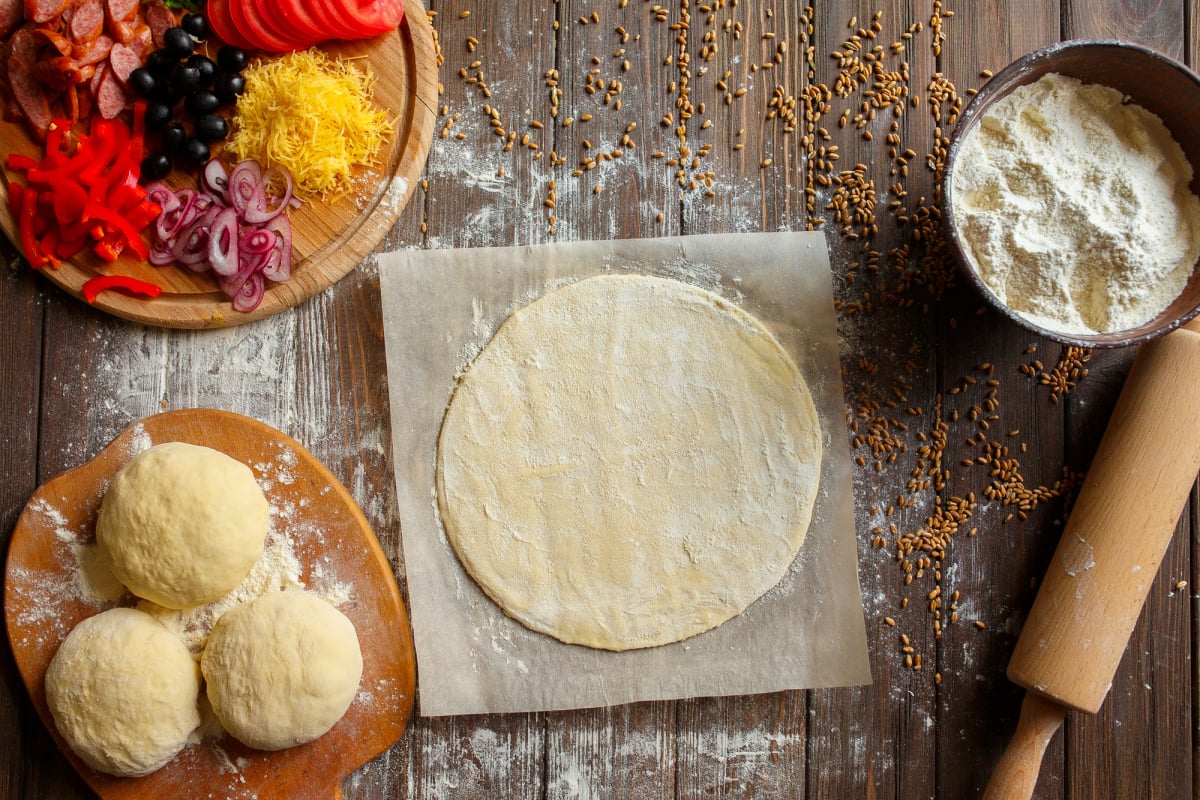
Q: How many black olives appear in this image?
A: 14